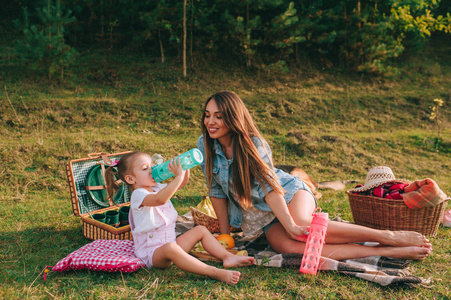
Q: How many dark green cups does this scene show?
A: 3